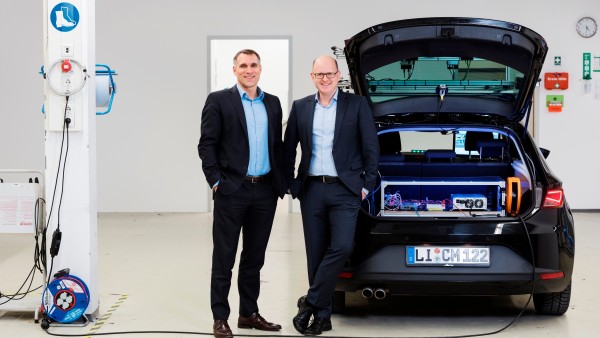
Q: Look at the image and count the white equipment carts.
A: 1